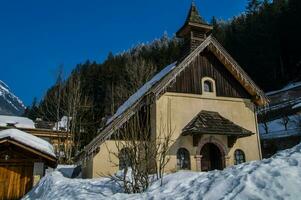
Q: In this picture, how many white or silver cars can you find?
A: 0